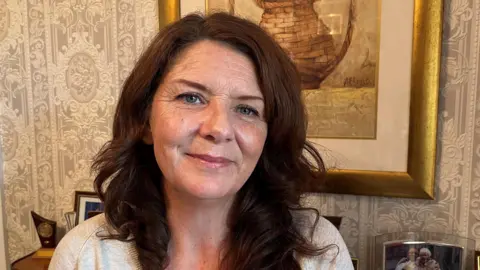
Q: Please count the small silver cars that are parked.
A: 0